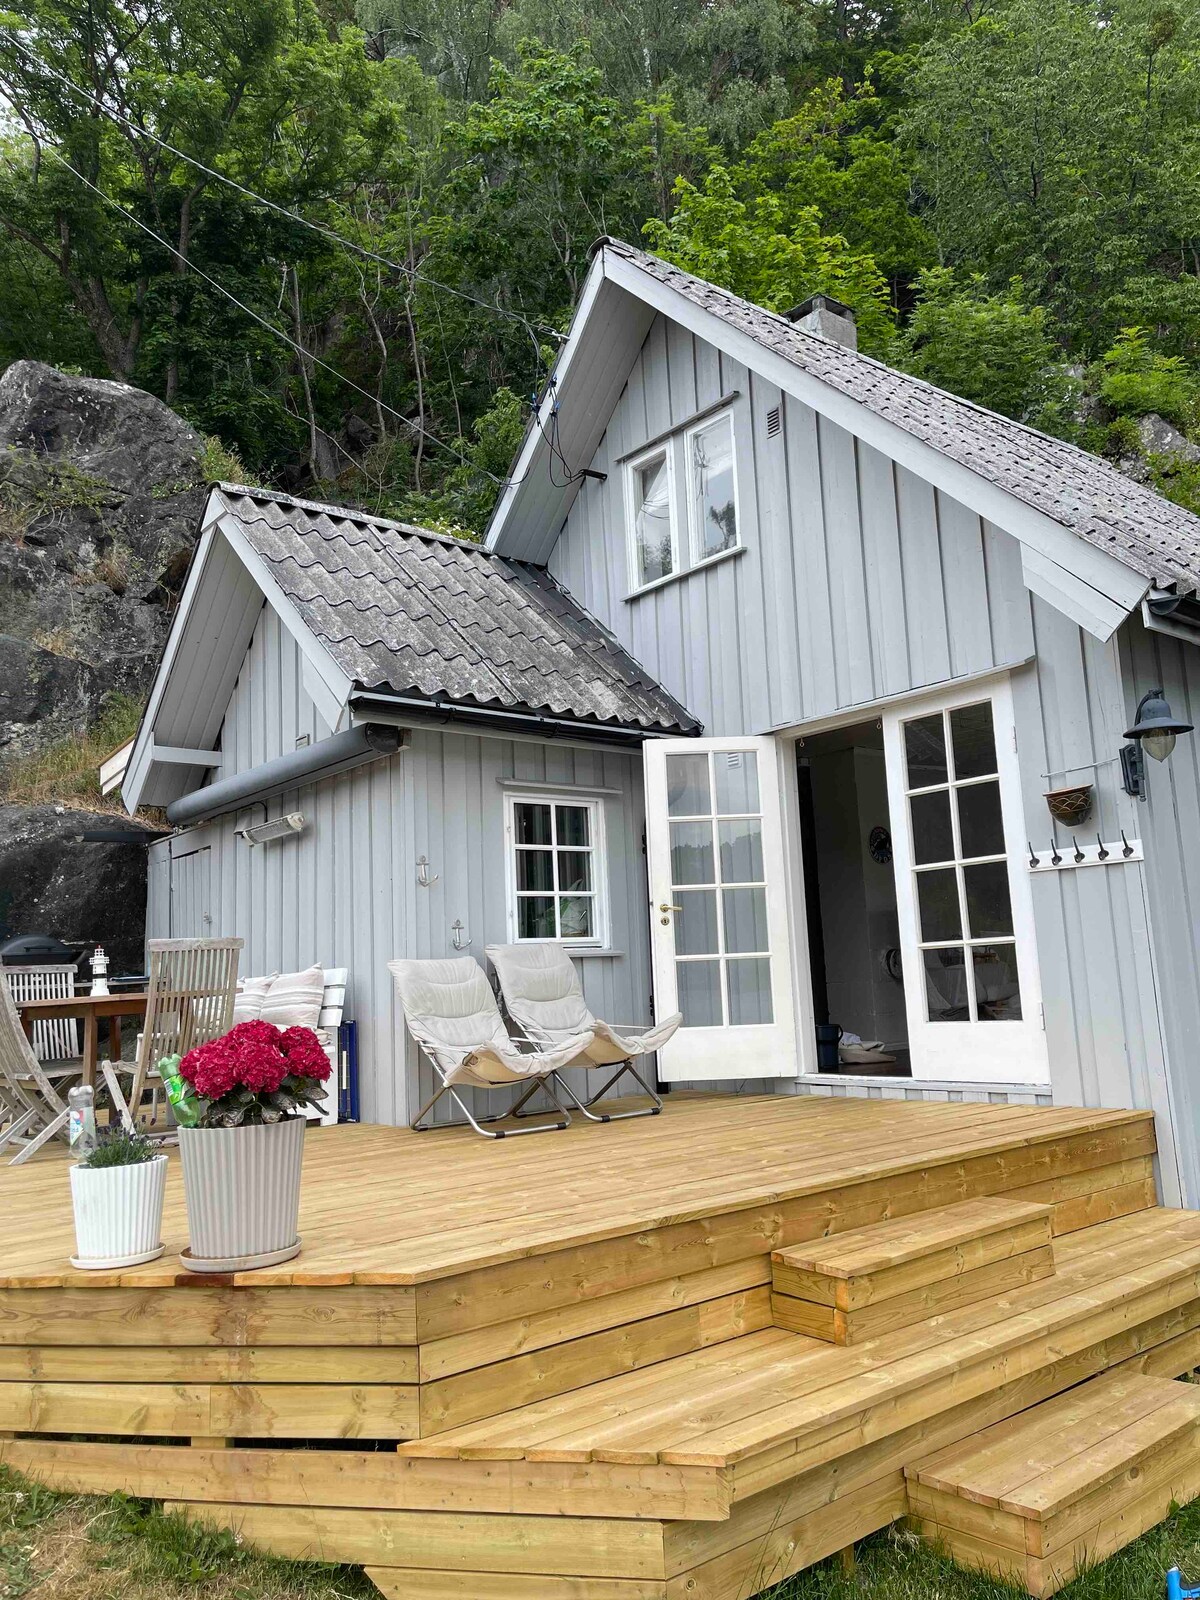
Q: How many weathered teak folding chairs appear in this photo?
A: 3